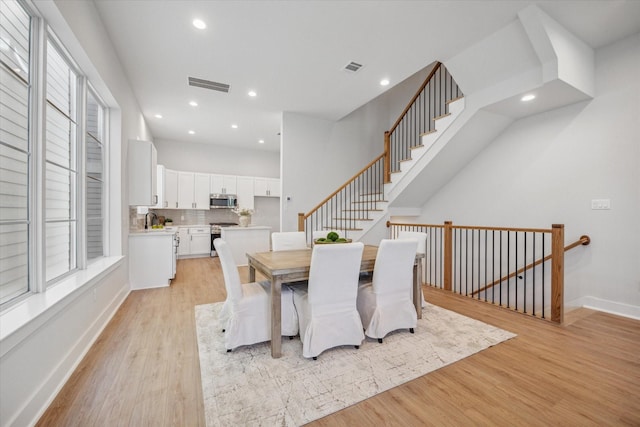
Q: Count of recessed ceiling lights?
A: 9